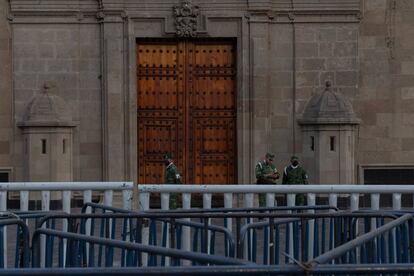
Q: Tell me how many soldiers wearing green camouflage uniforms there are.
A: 3